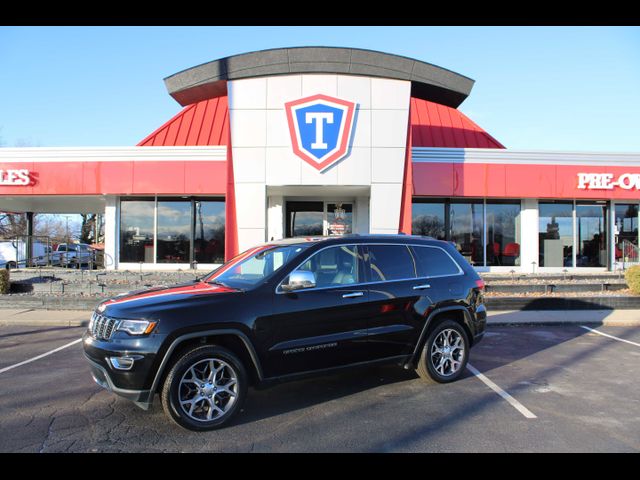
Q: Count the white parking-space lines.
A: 3